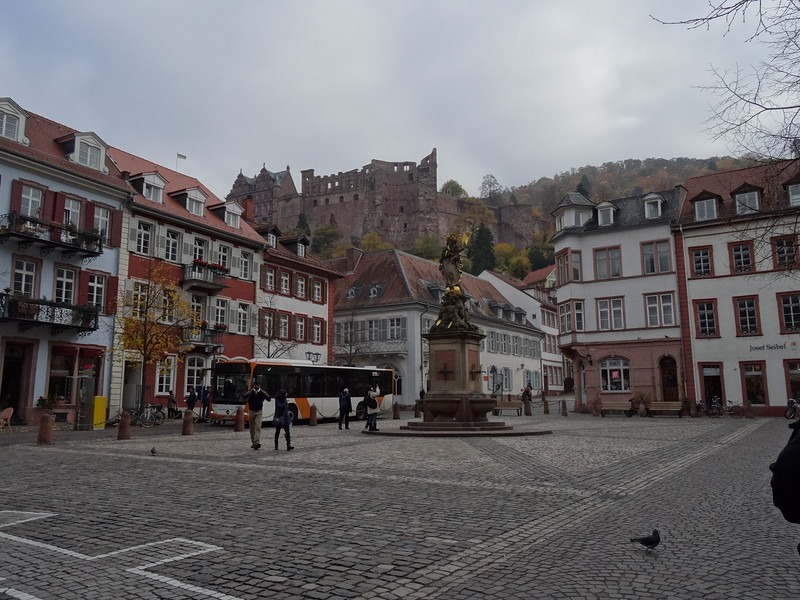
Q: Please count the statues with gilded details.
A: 1